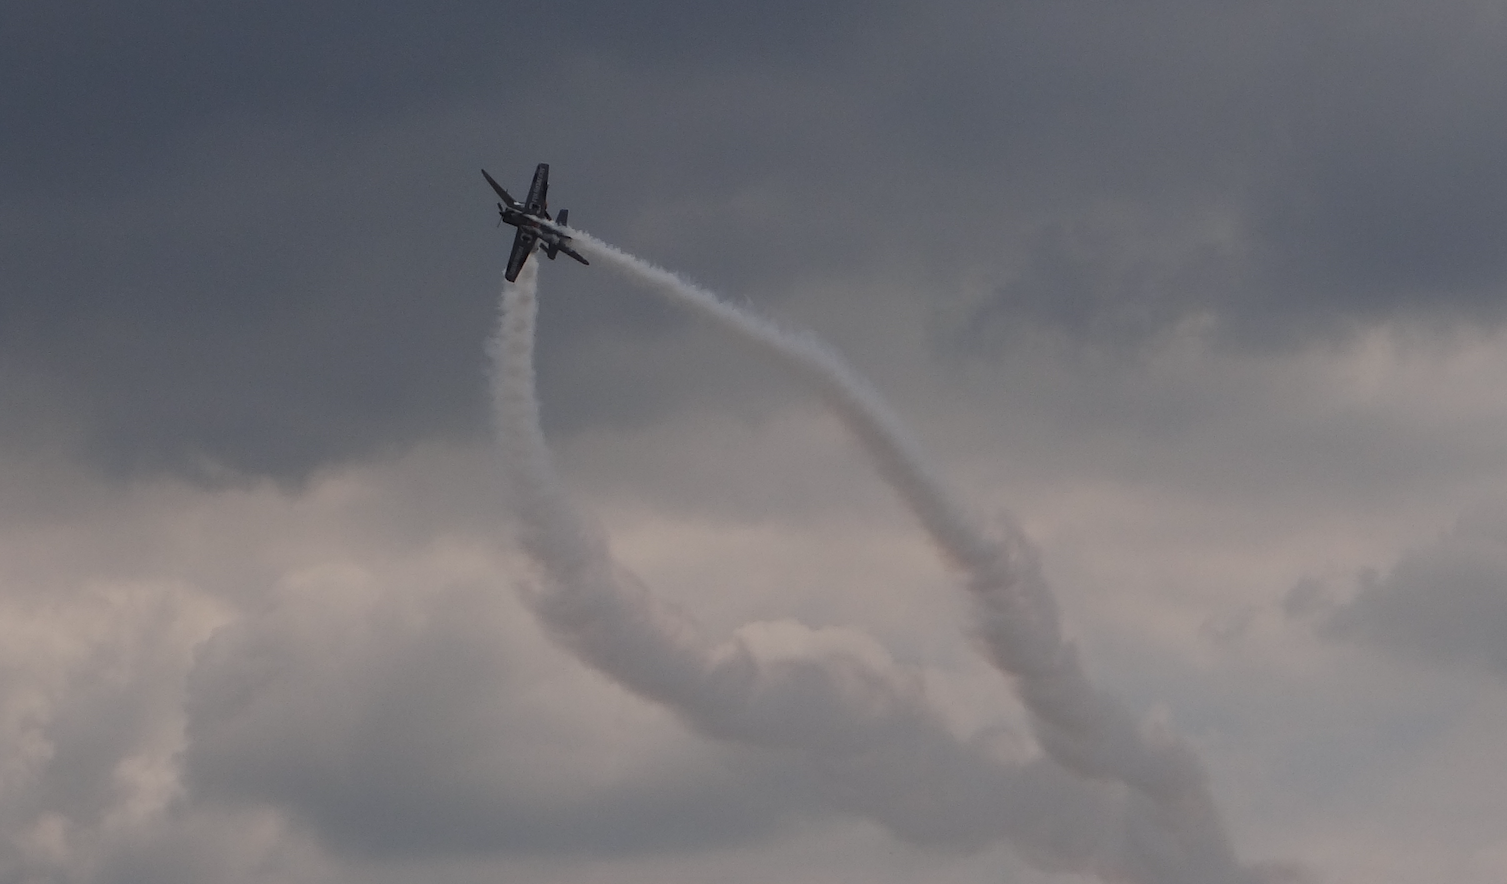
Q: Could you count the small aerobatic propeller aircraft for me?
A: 2